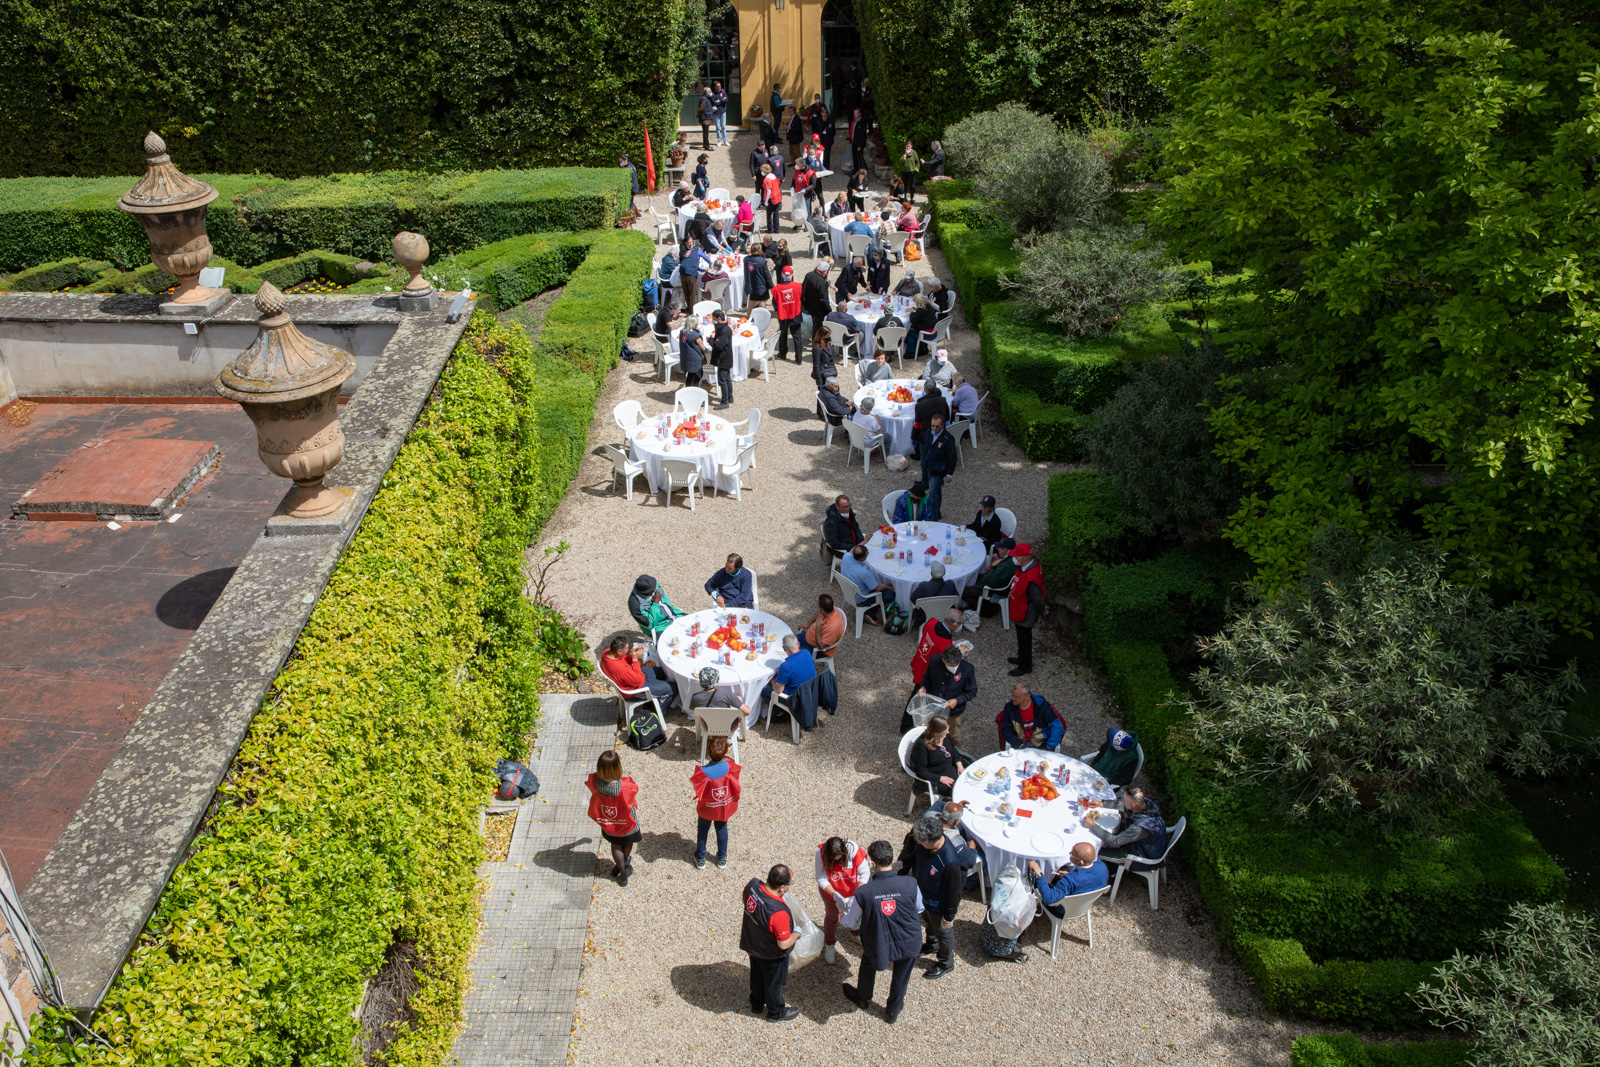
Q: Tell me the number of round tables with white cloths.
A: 10